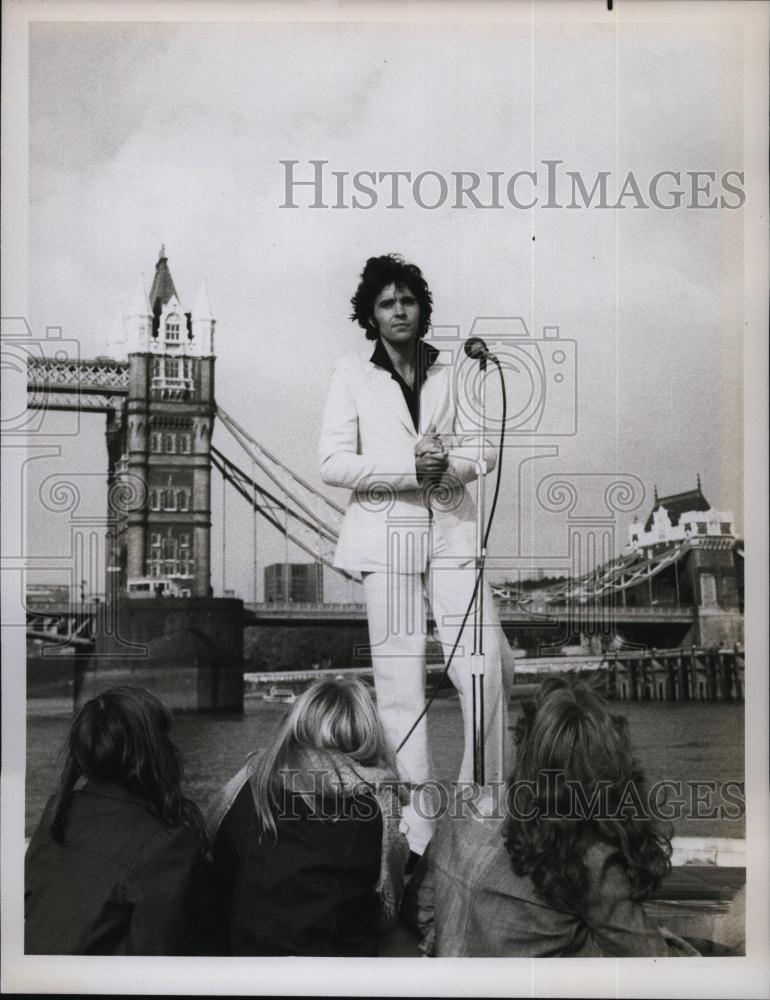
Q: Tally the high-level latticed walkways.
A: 2